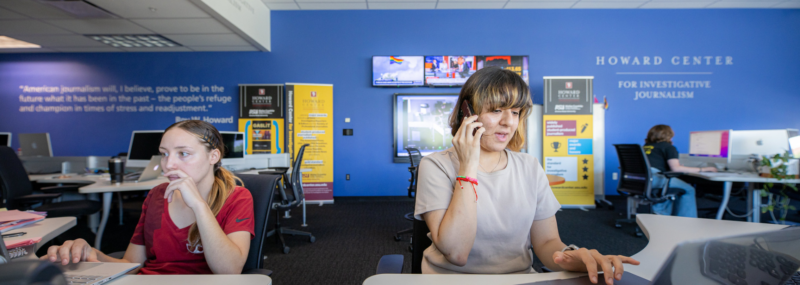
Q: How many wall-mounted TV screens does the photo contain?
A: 4